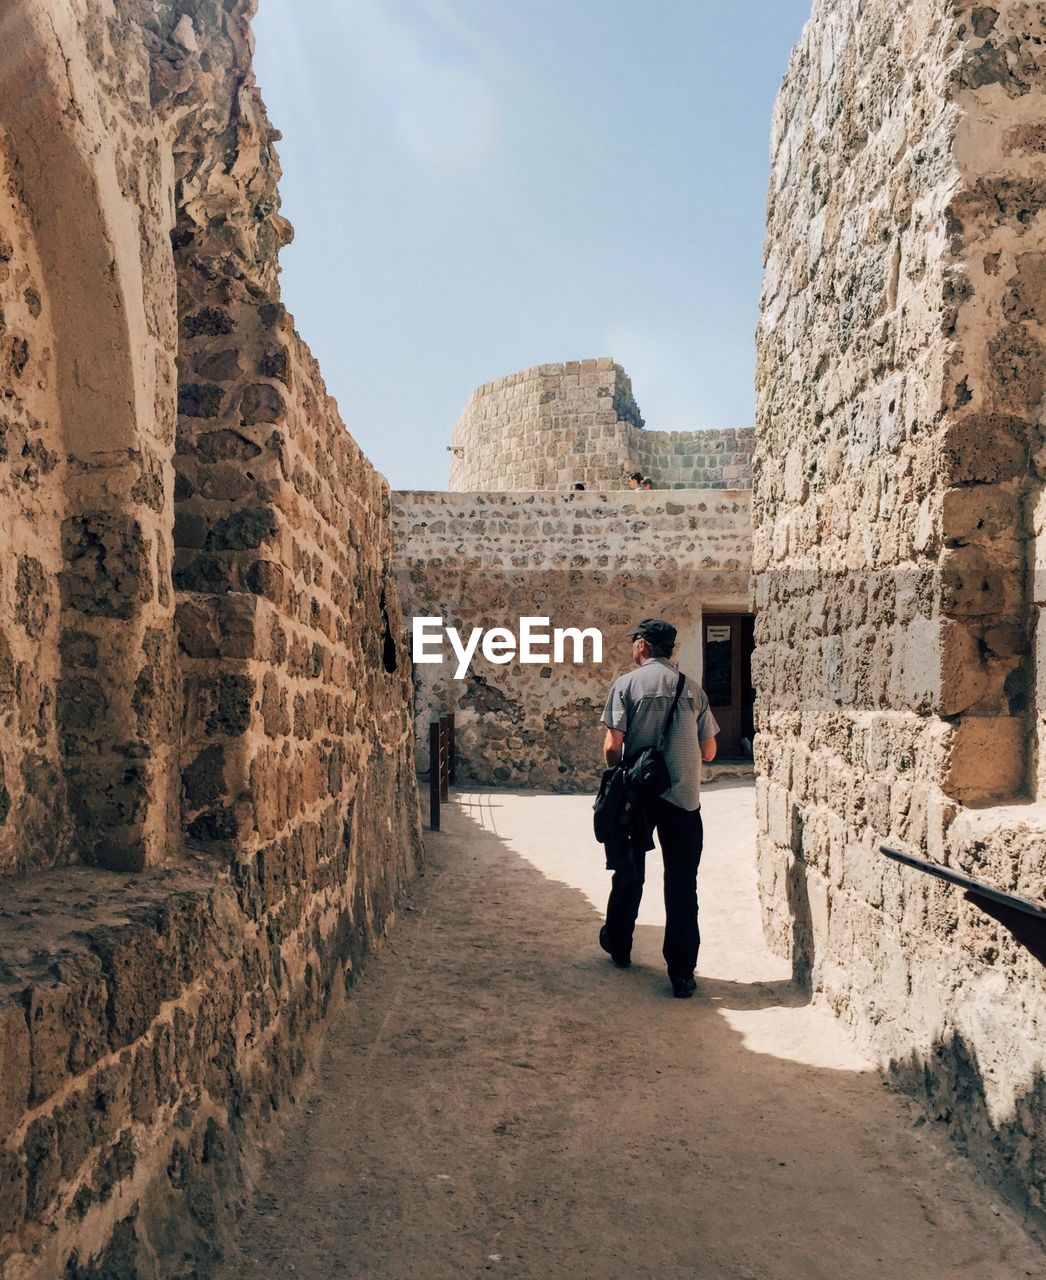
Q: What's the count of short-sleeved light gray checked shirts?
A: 1